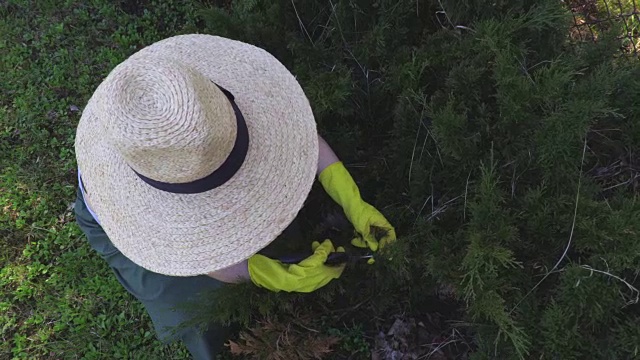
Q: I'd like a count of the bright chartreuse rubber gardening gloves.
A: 2